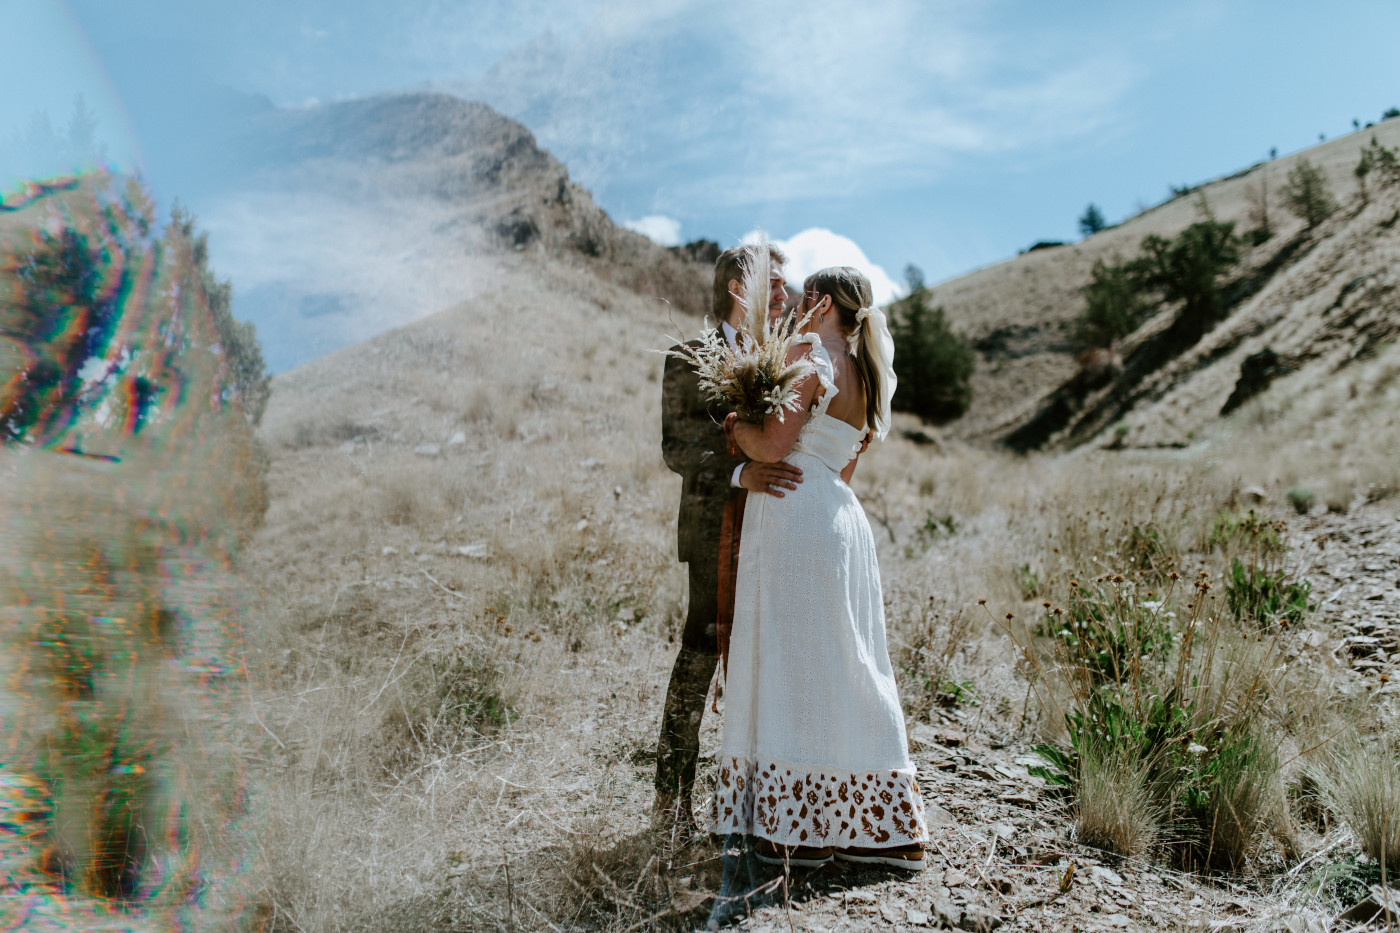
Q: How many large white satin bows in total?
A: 1